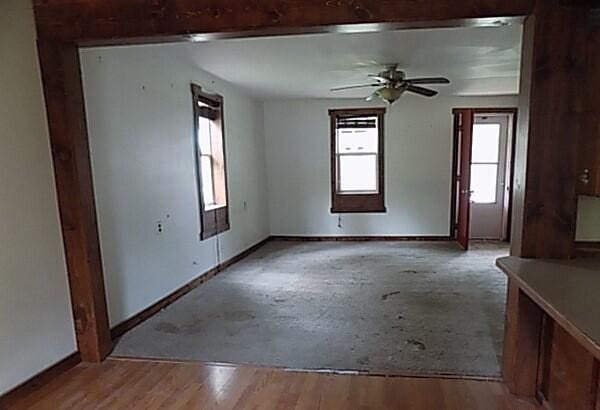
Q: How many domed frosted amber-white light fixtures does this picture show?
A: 1